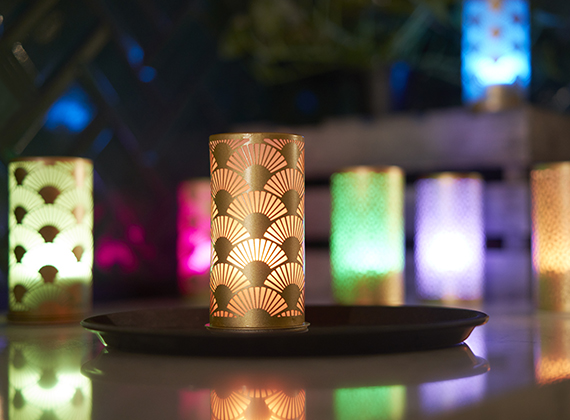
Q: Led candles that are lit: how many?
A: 7